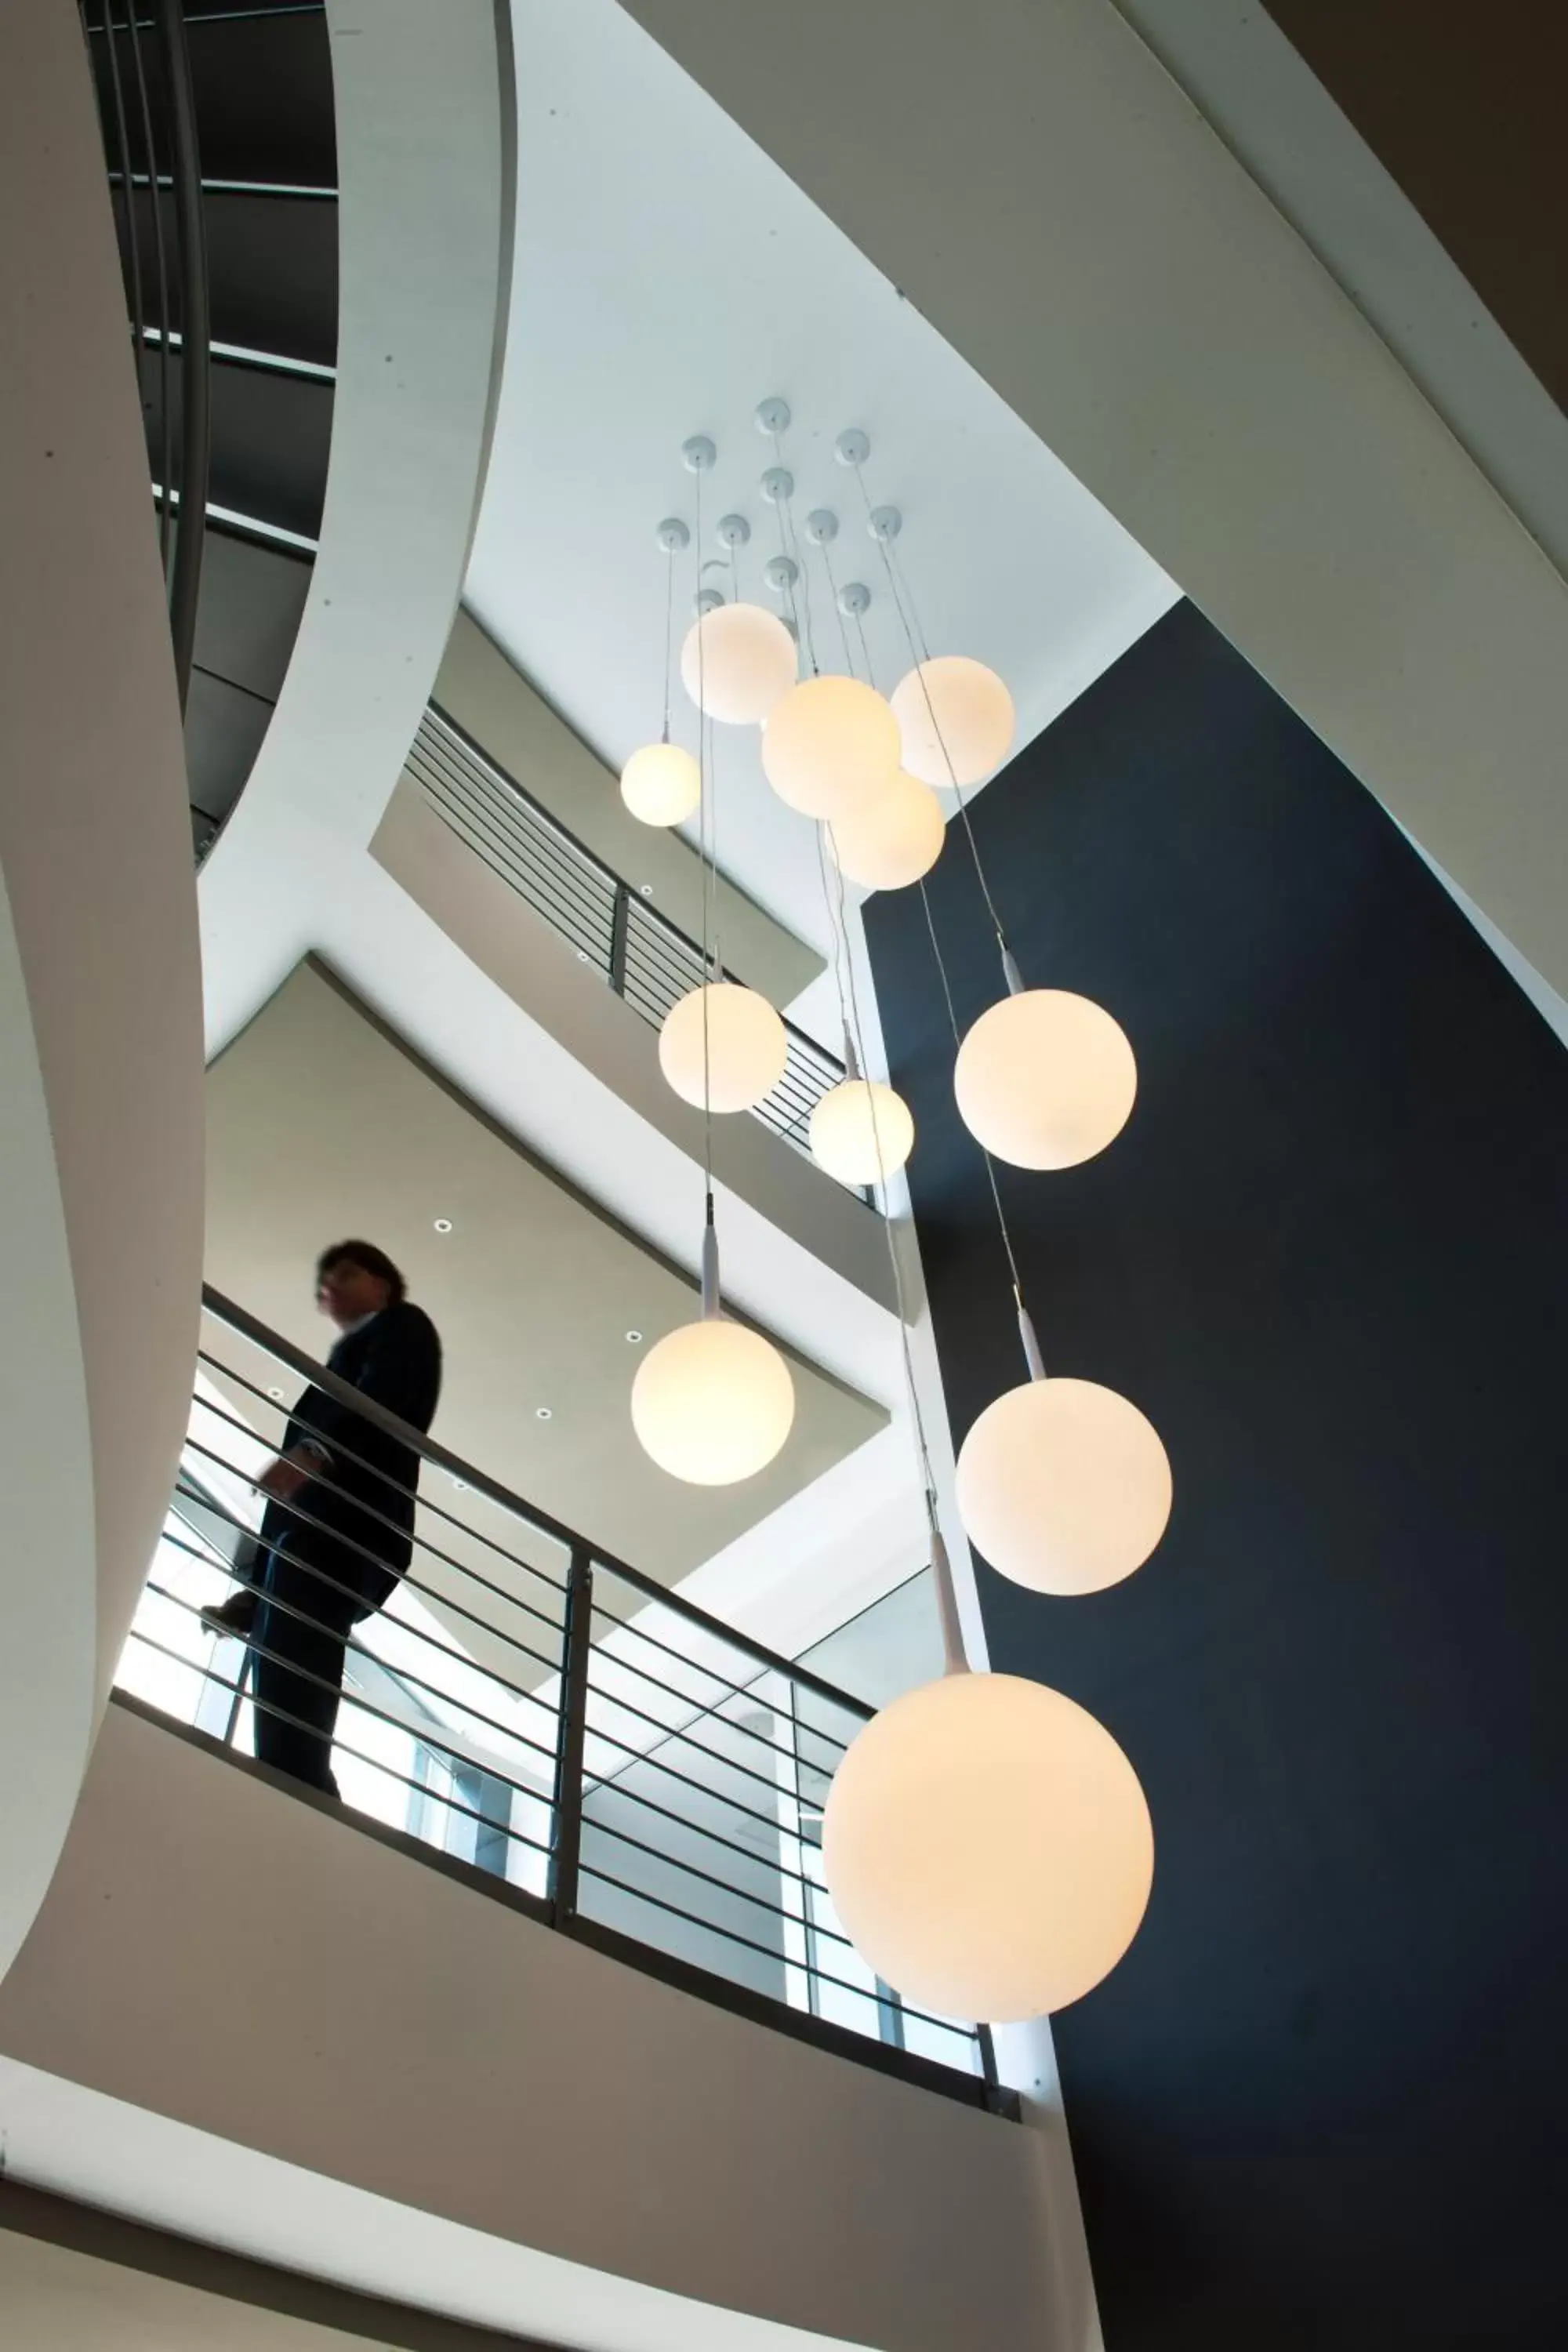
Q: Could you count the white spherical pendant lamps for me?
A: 11